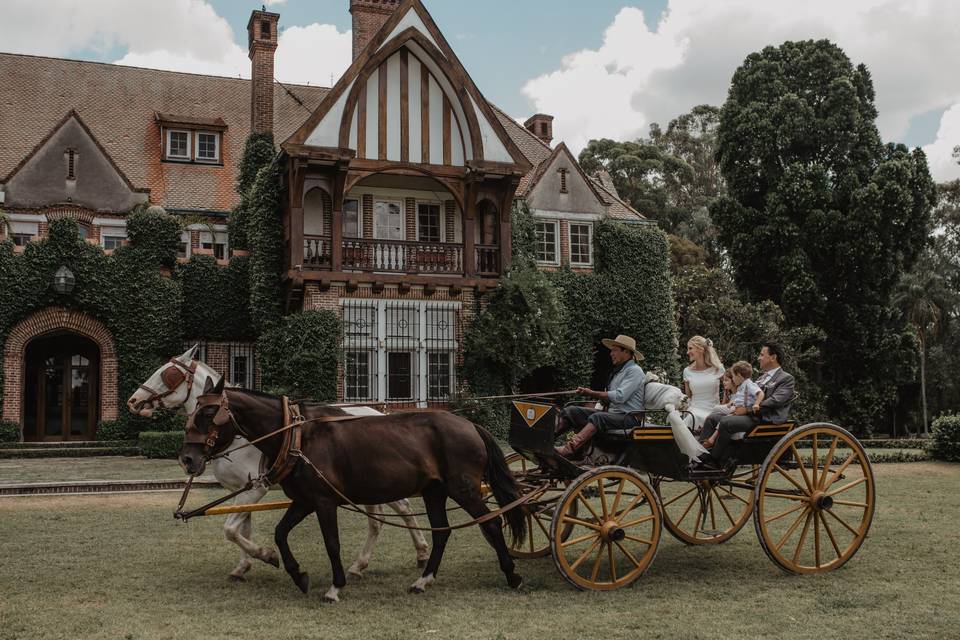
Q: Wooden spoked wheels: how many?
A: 4